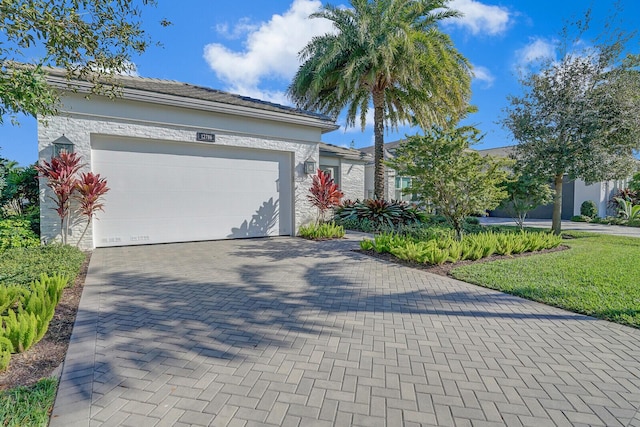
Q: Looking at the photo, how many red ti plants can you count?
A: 3